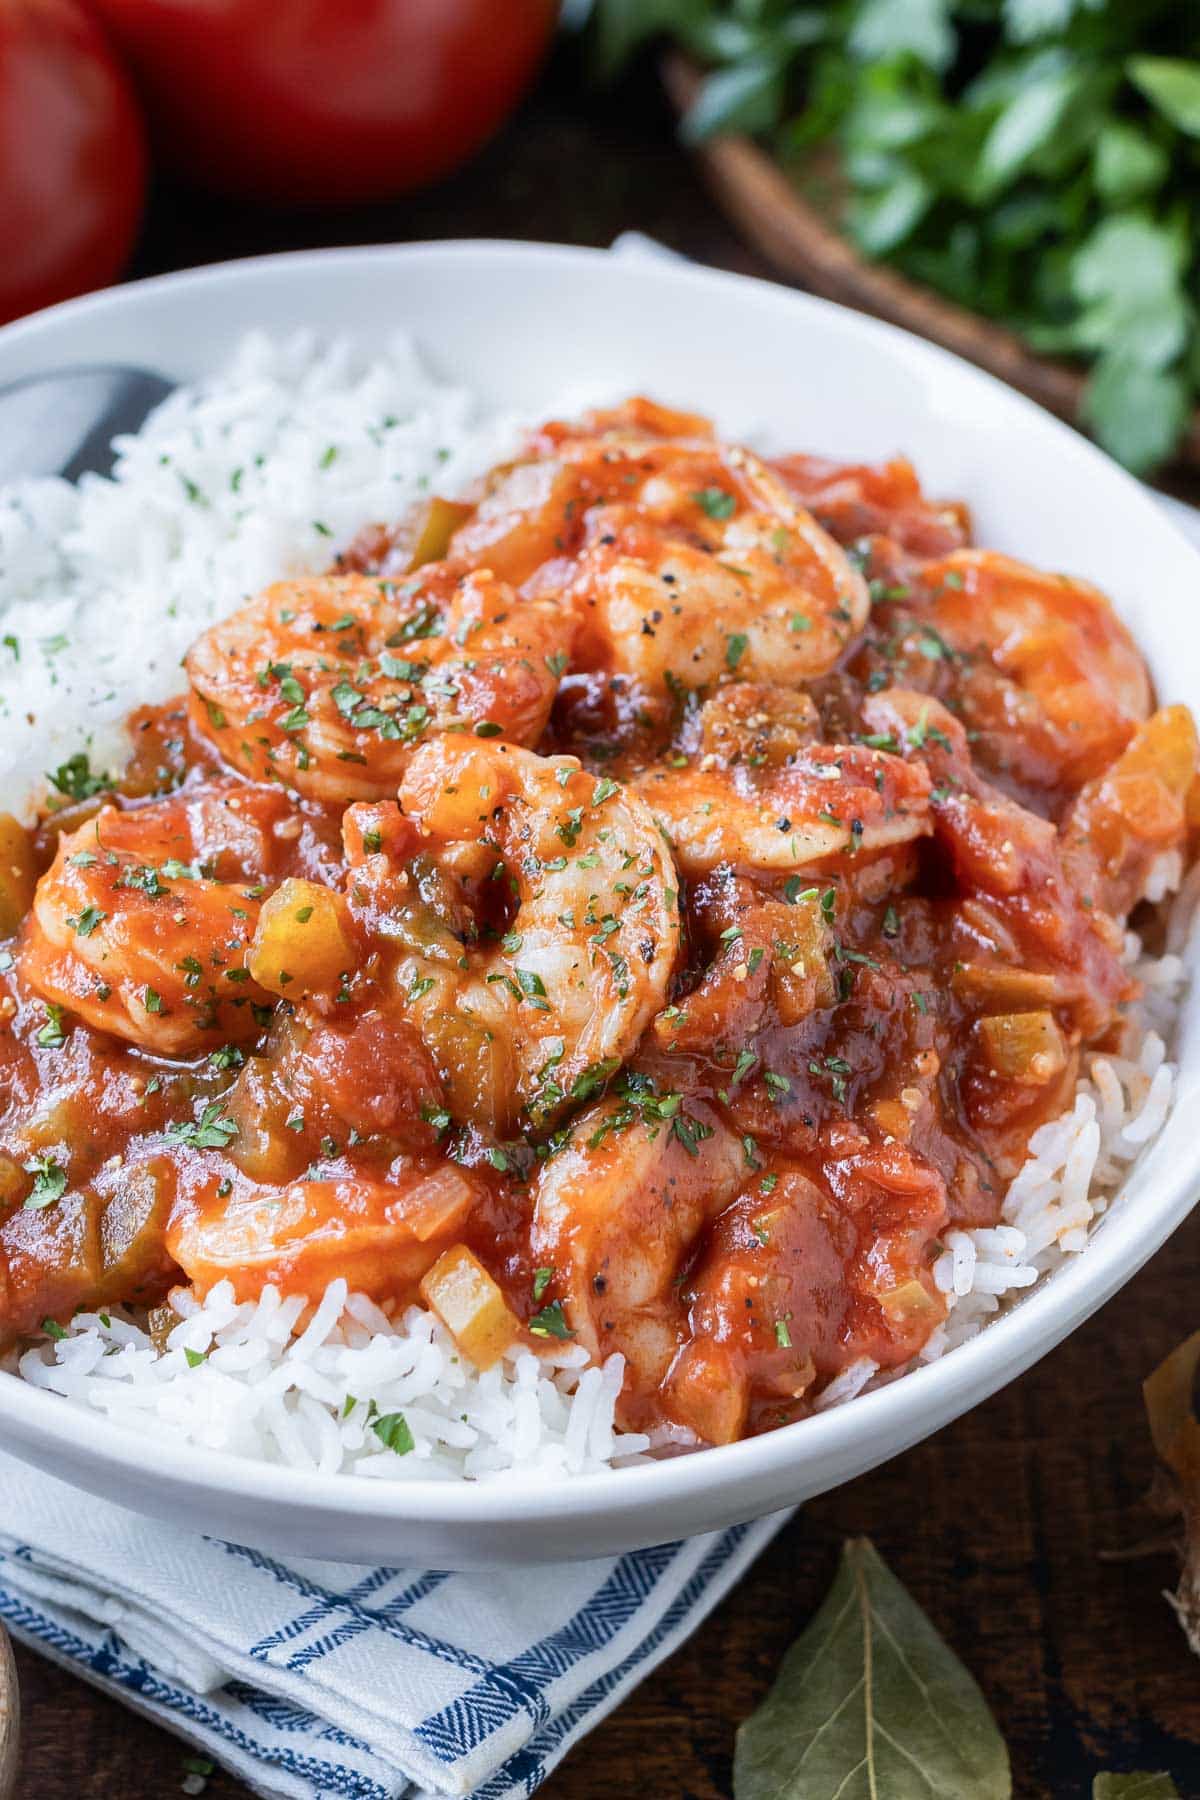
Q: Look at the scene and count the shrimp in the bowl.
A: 8